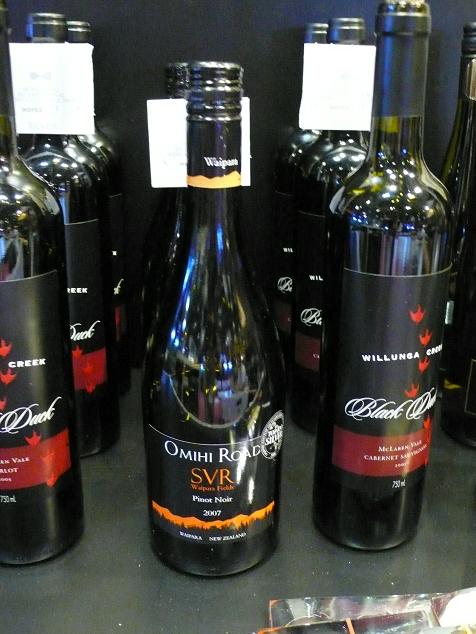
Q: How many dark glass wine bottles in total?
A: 9